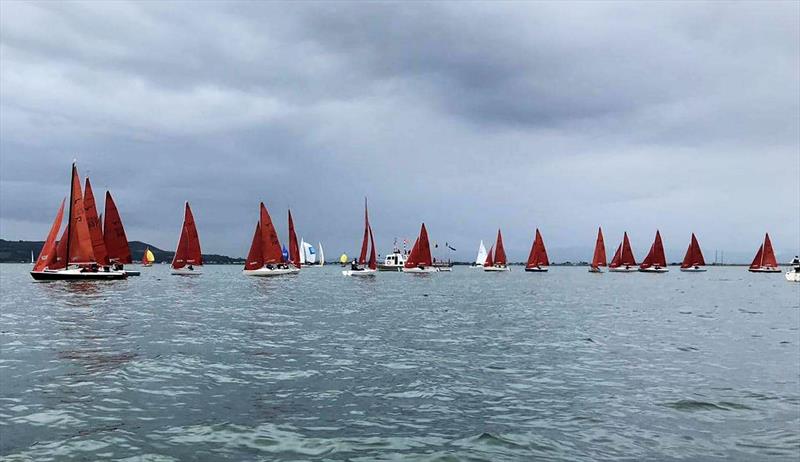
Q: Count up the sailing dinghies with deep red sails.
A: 15